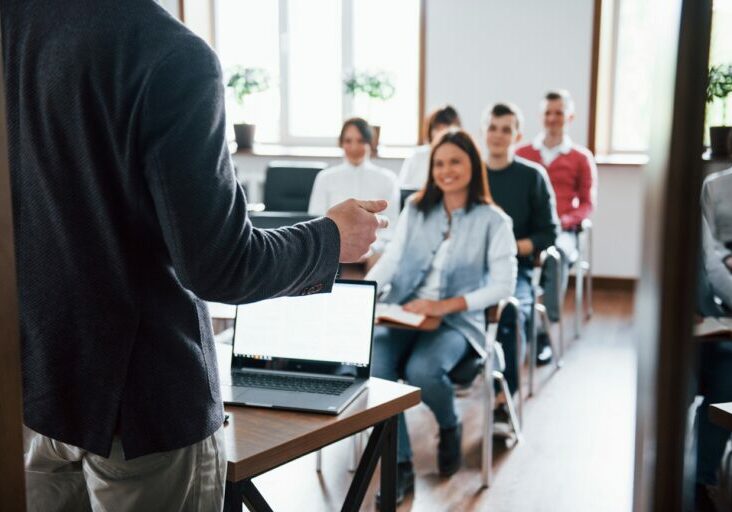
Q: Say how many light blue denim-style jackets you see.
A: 1